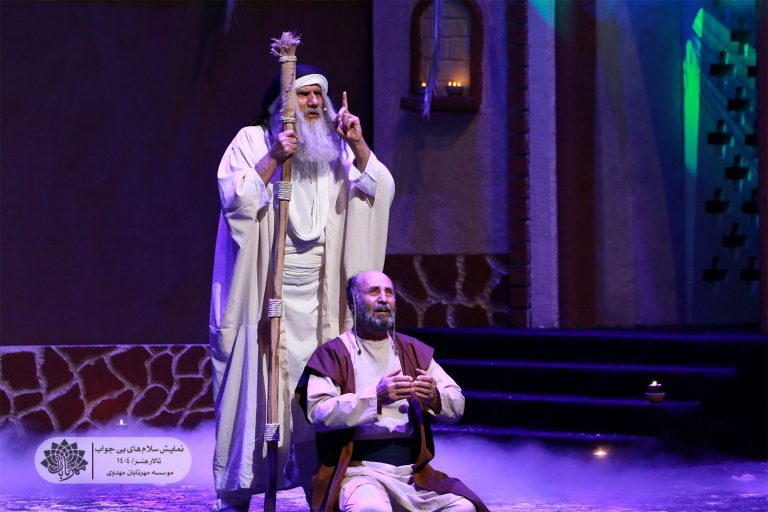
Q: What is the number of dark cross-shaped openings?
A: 12